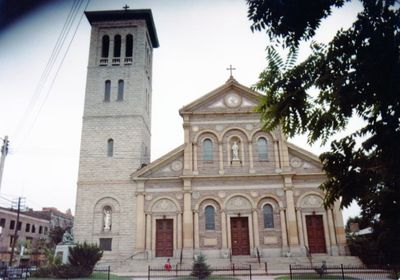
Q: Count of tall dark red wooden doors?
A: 3